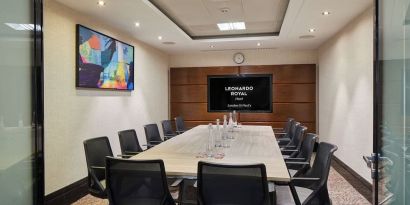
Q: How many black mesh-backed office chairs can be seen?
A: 12